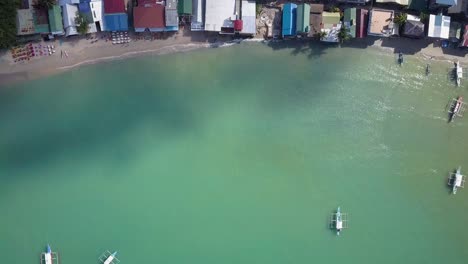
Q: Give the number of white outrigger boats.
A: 6